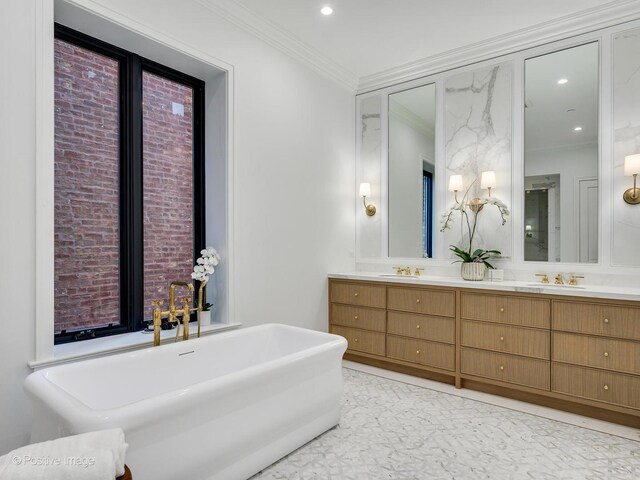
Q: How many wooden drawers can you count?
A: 12